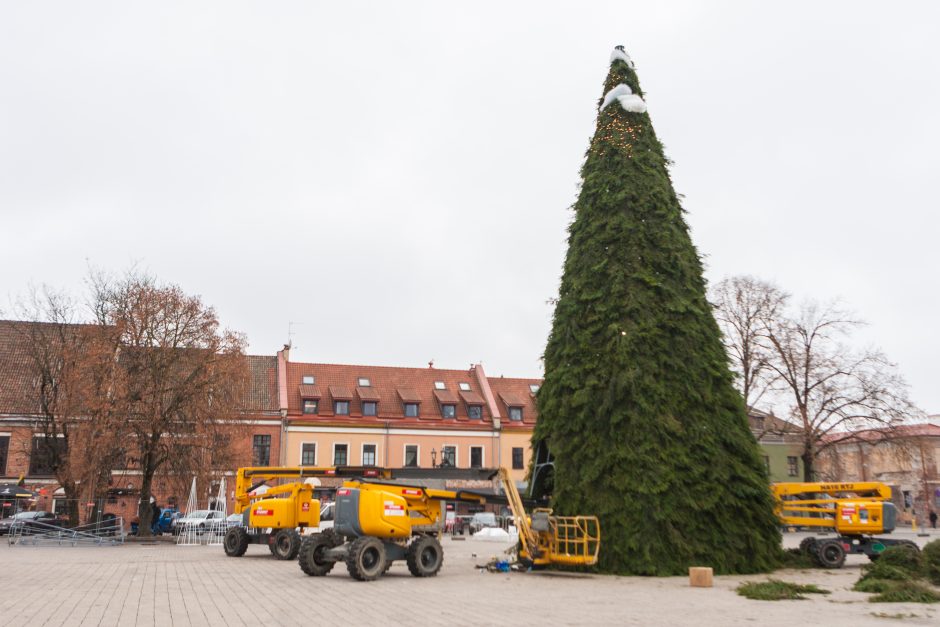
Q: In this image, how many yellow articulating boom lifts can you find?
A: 3